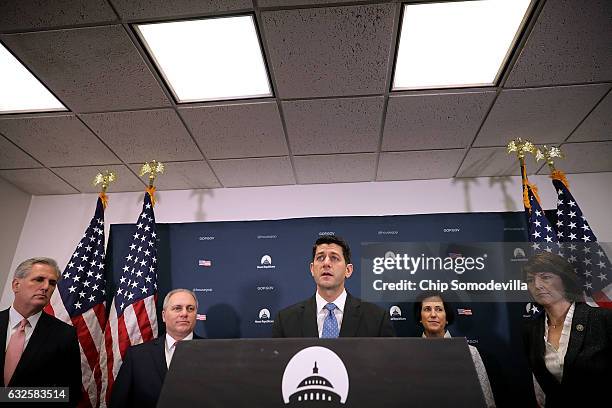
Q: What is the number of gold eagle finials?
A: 4